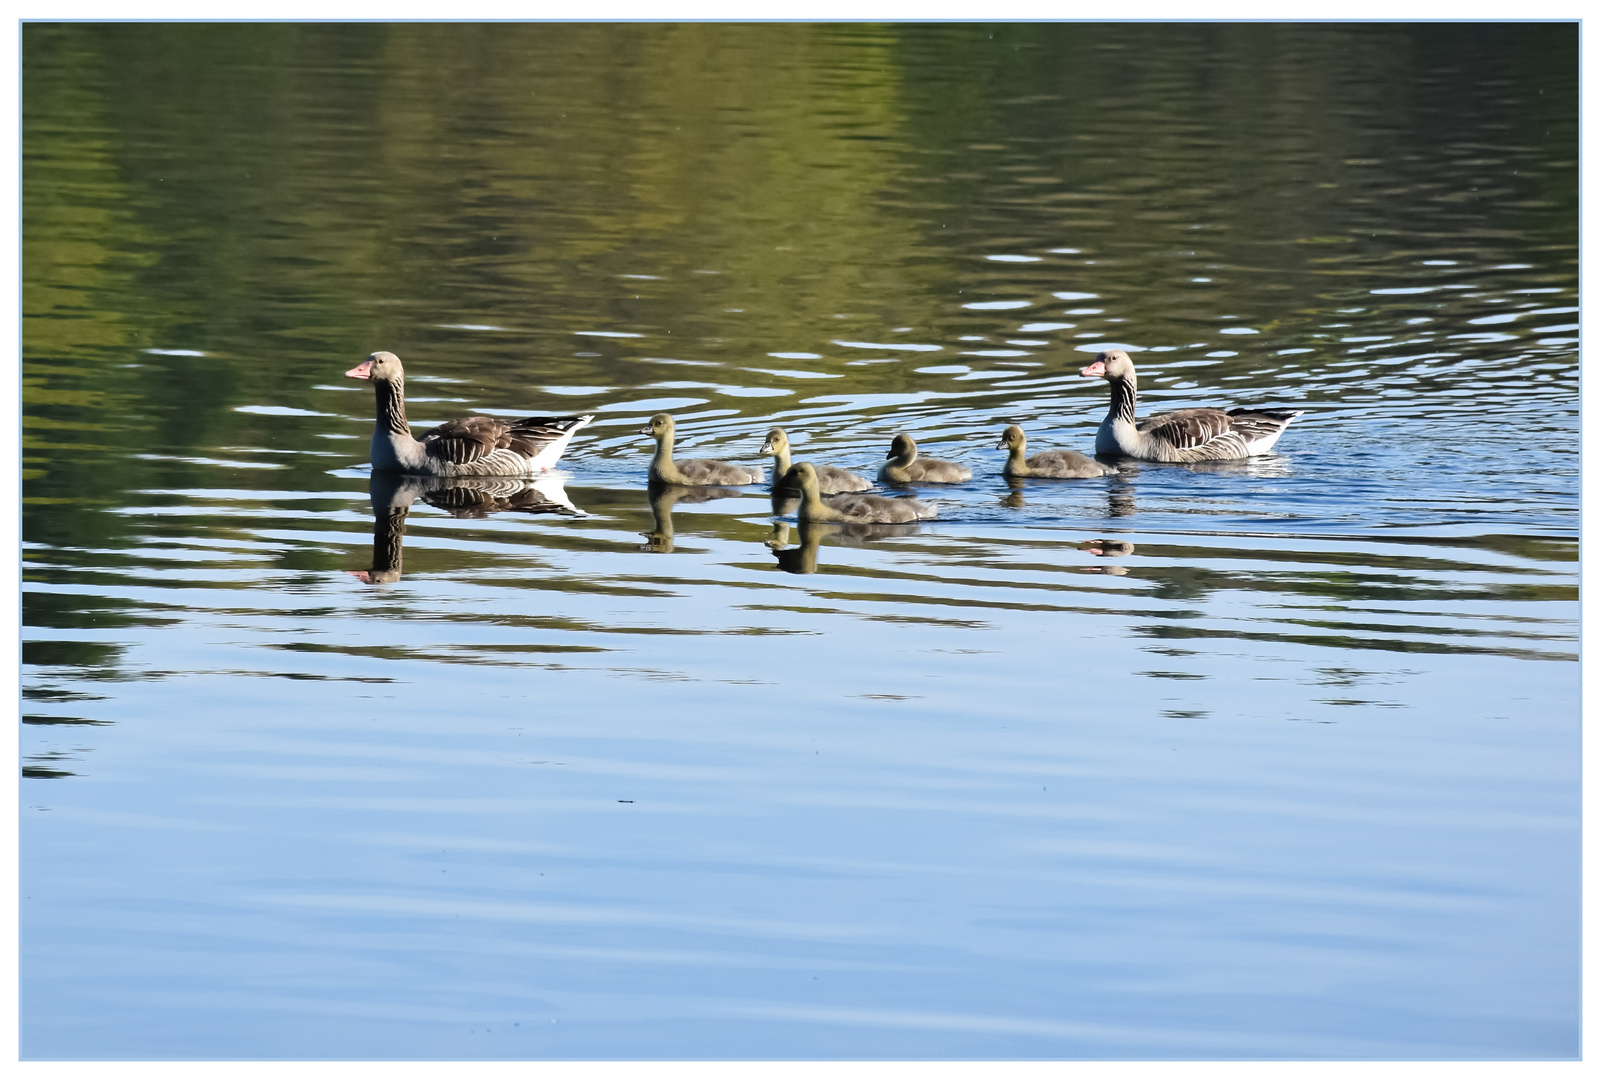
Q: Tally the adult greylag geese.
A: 2